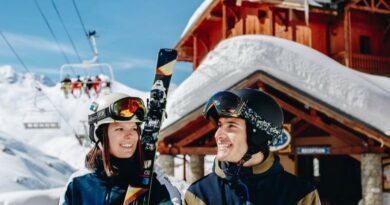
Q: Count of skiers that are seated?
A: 4